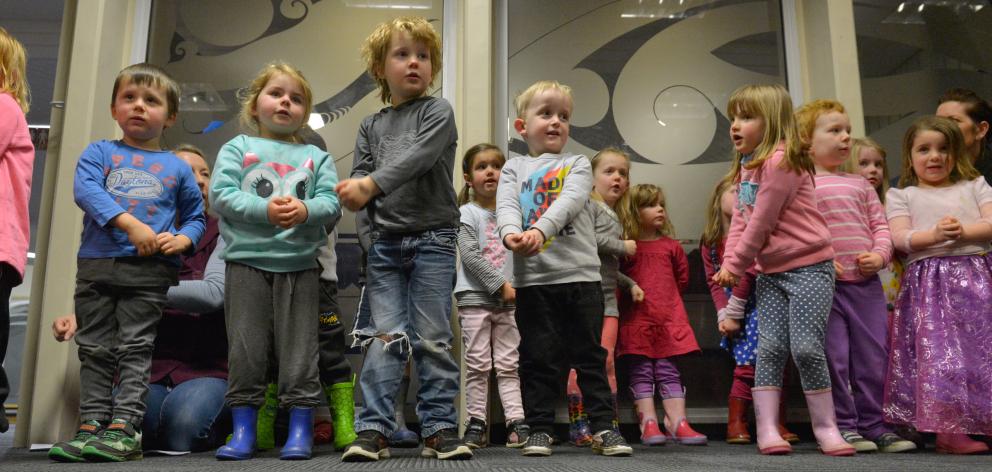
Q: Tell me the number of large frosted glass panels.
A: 3